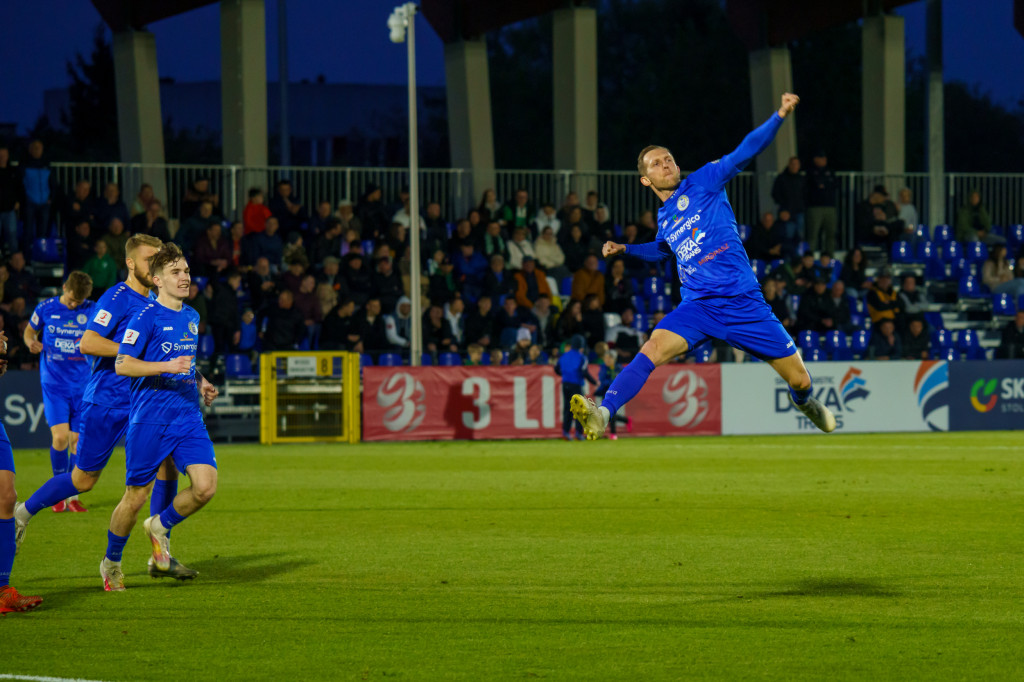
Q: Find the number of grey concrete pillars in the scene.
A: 6